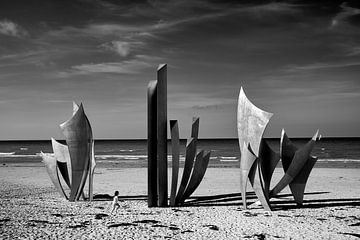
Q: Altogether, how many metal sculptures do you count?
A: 3